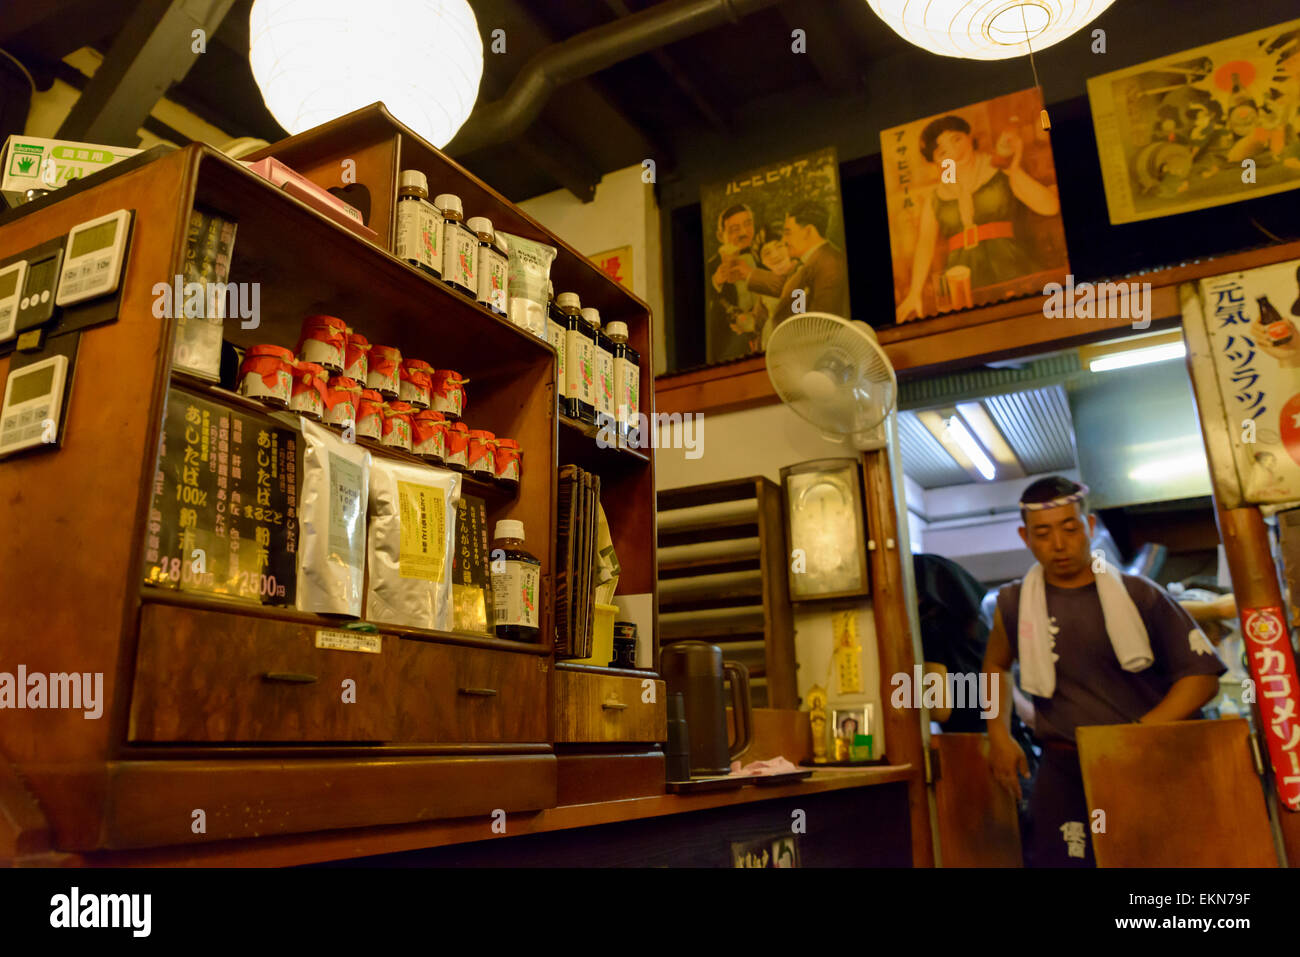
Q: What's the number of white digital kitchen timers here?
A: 3